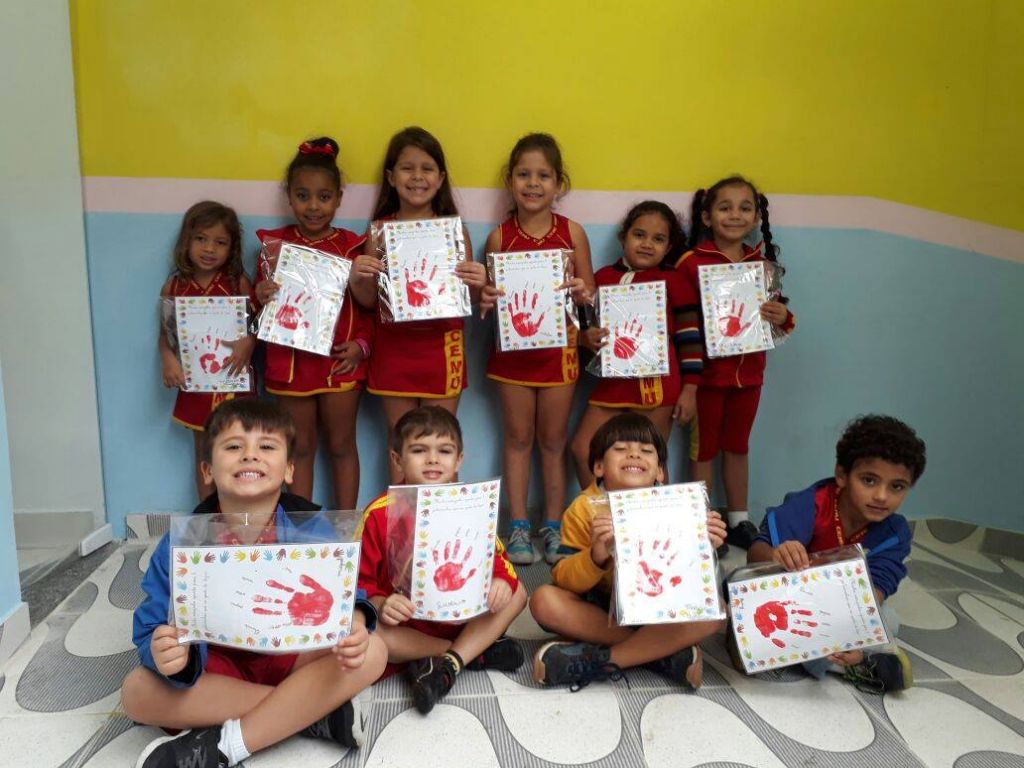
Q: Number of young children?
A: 10